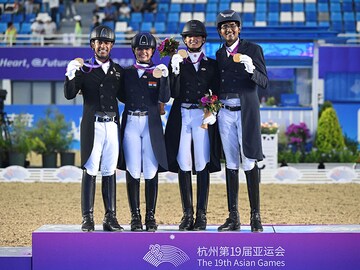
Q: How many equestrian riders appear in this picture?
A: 4